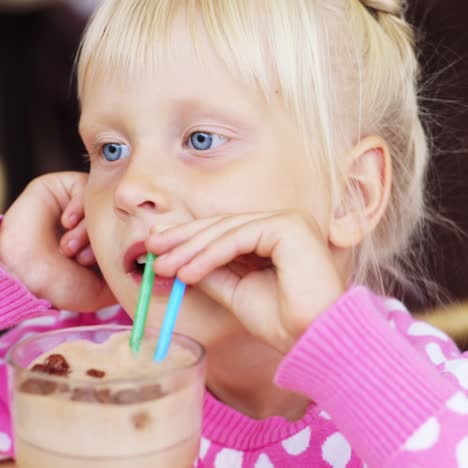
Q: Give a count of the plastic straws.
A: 2